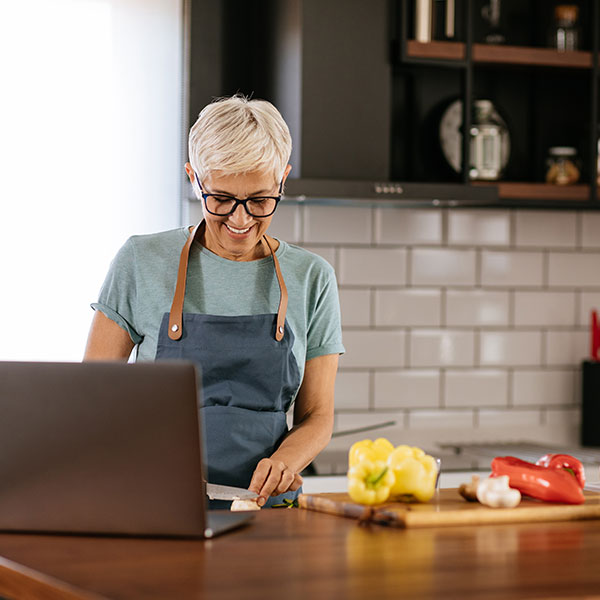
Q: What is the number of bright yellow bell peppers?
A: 3